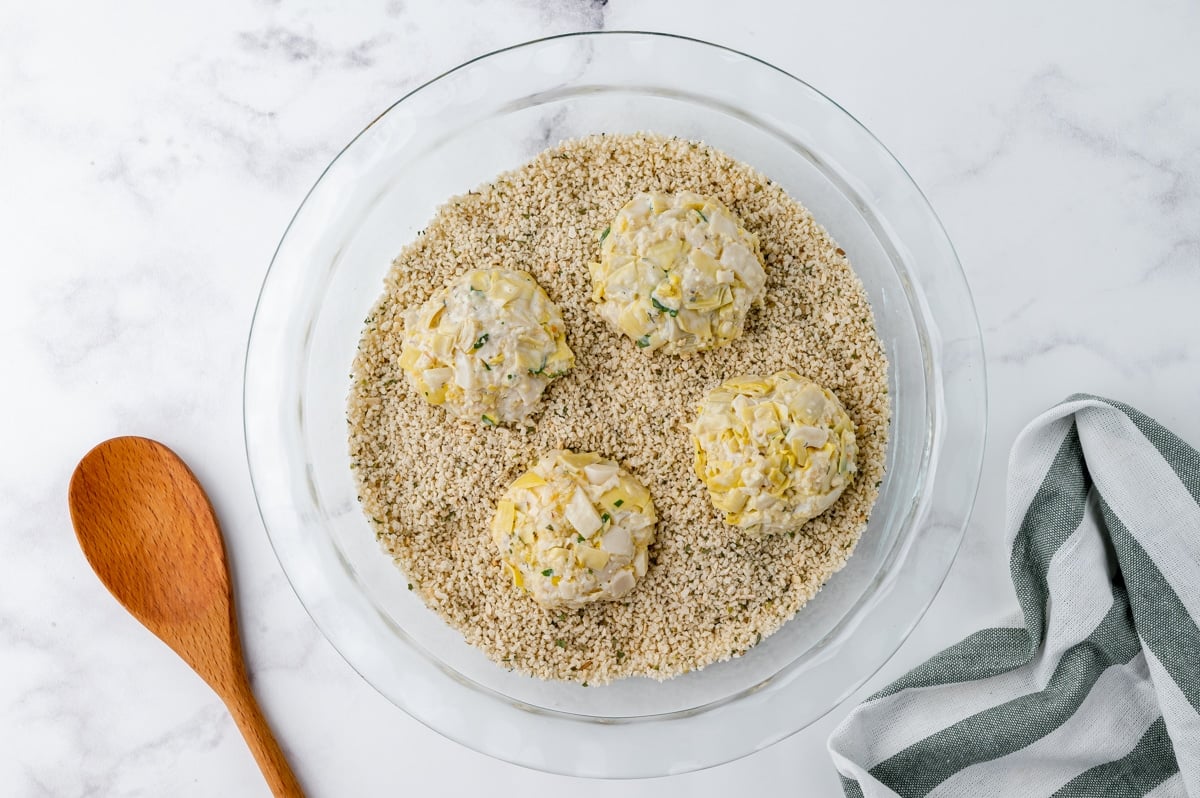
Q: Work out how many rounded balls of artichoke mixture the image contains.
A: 4